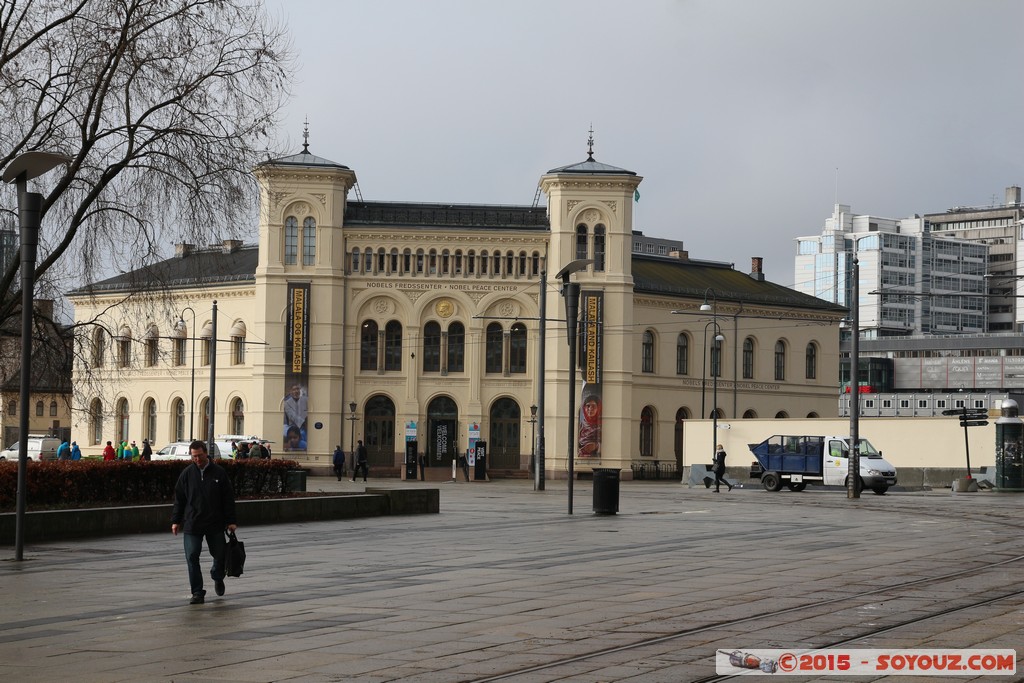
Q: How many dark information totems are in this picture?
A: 2